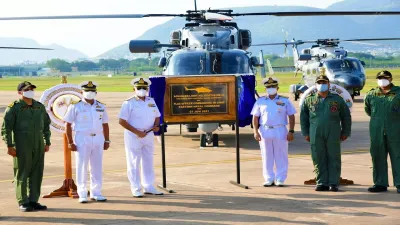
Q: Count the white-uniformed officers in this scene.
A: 3